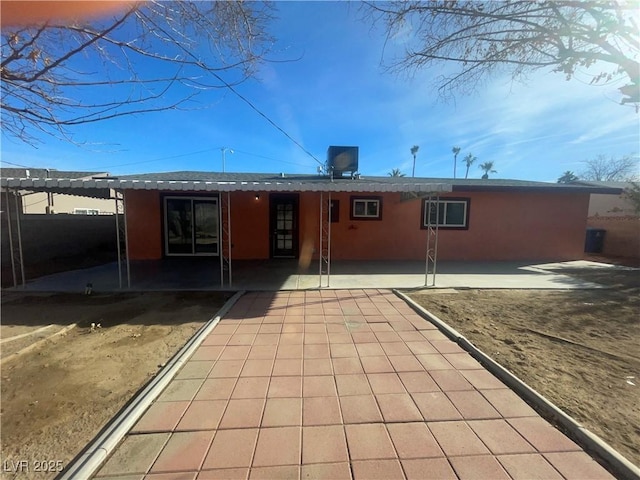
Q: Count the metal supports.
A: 5